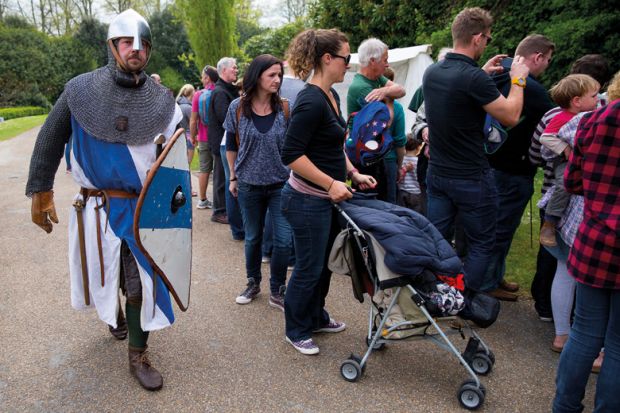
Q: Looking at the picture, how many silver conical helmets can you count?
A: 1